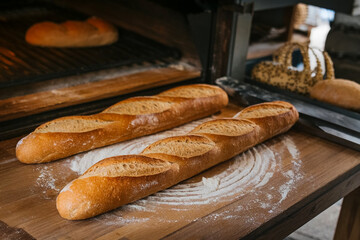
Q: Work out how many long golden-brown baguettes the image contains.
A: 2